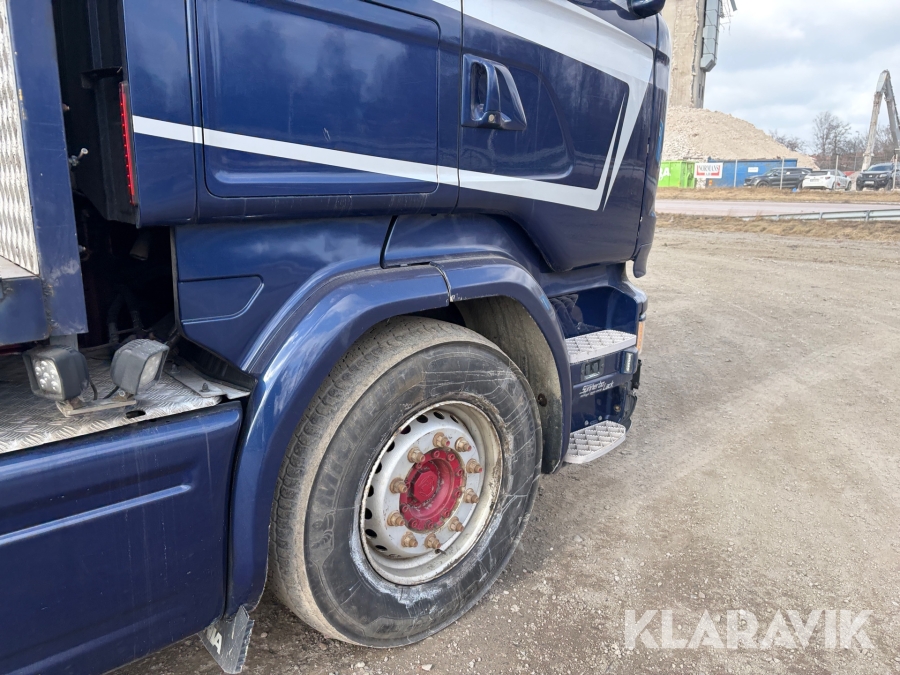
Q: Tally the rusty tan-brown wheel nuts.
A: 10